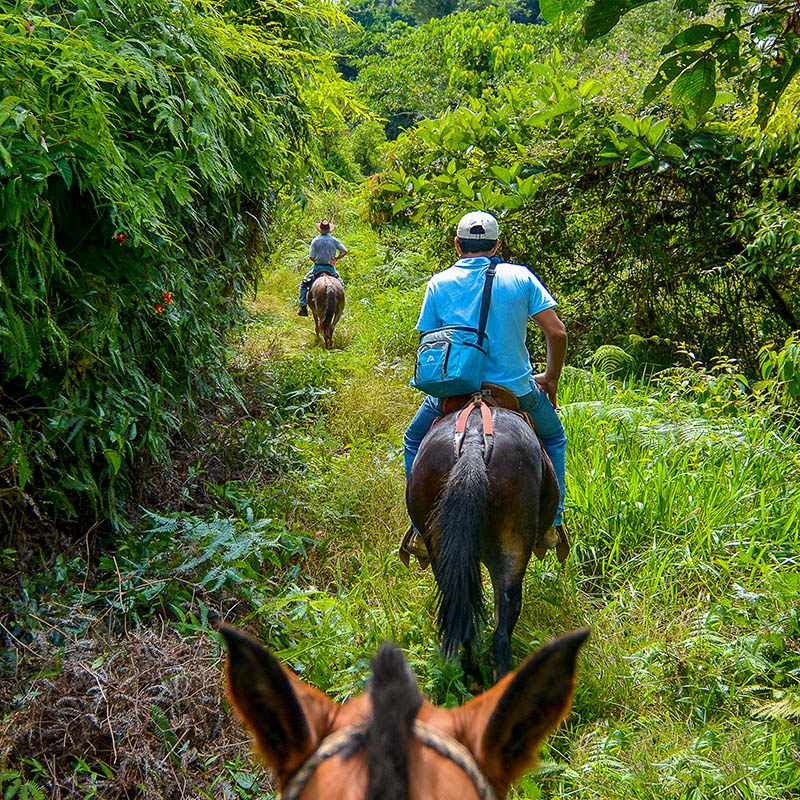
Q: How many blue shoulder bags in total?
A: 1